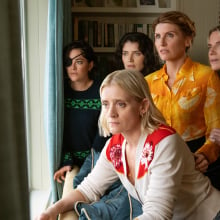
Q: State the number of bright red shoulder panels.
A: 2